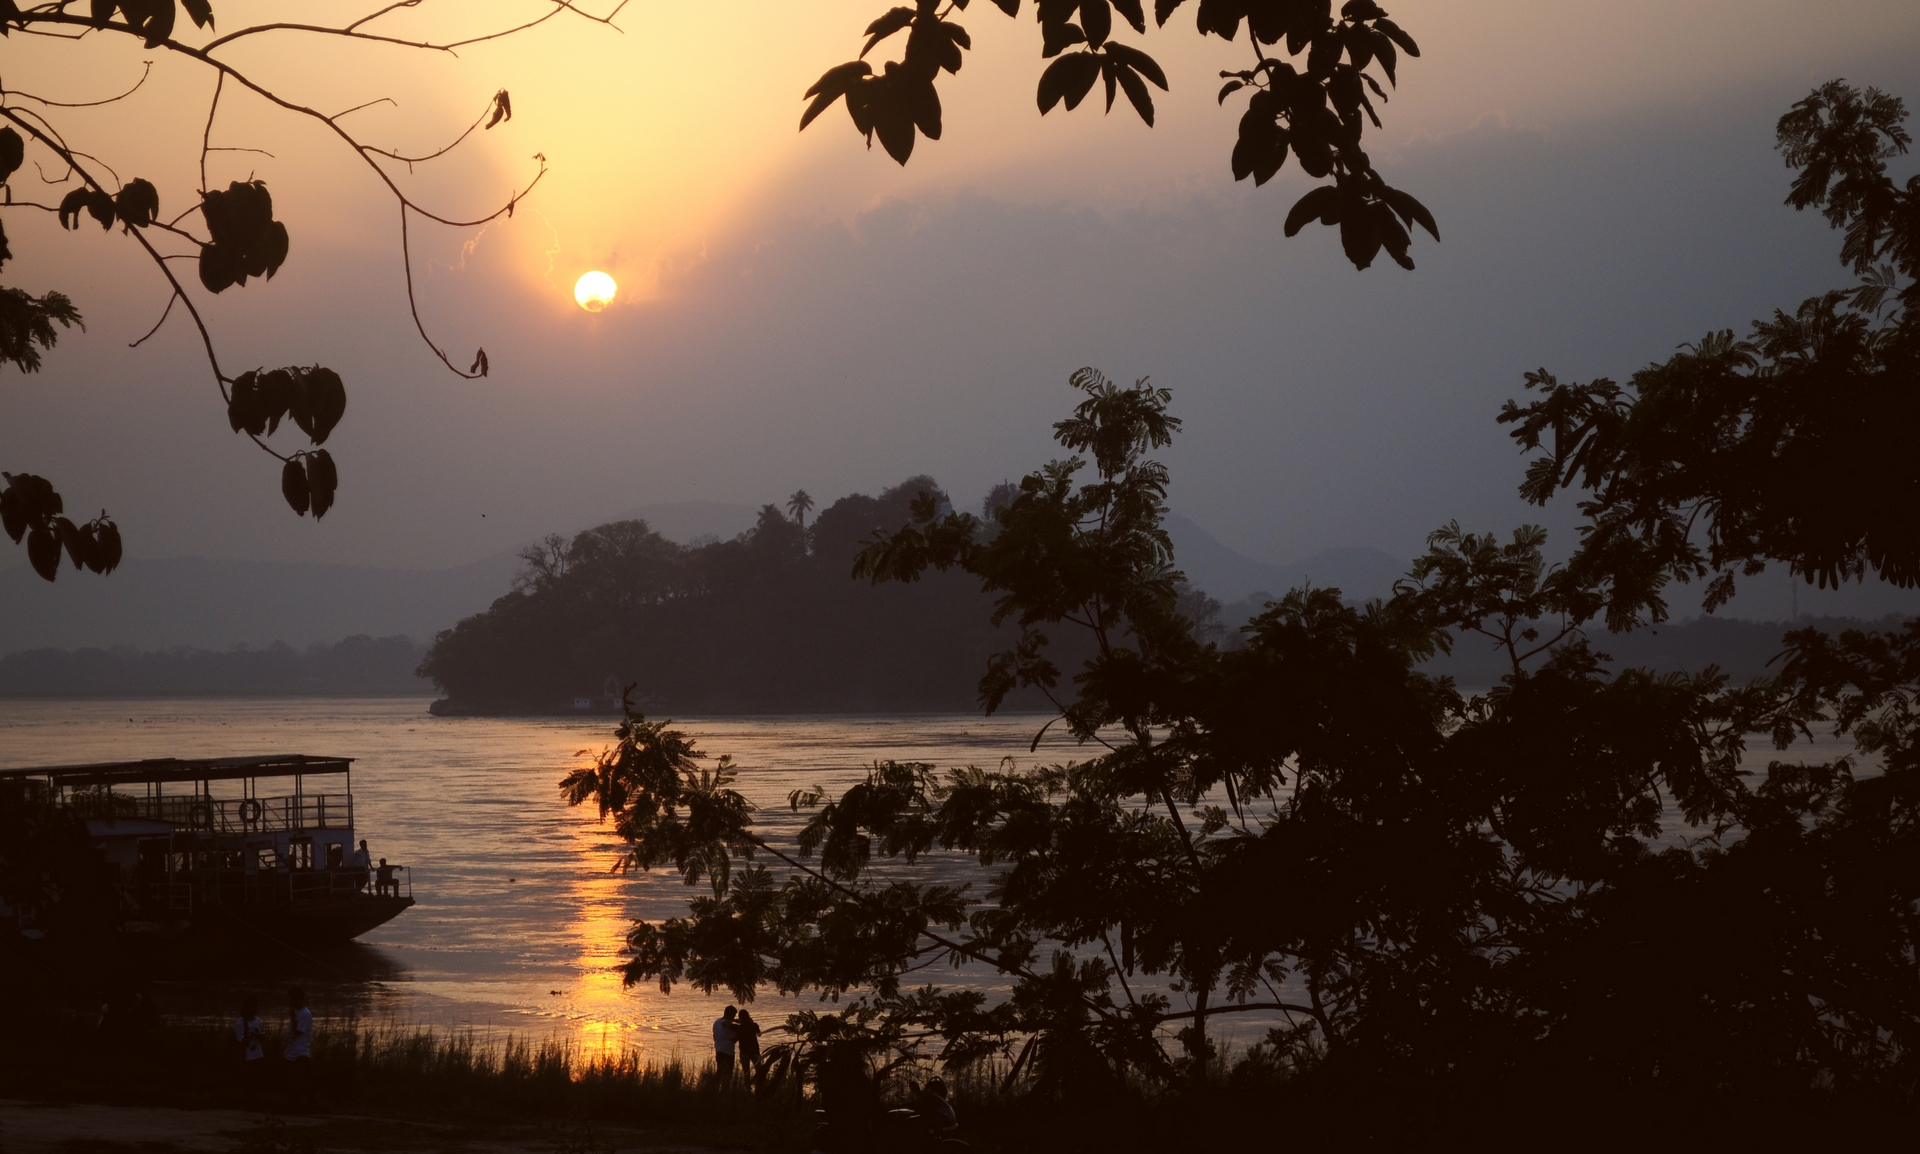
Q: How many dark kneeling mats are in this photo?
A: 0